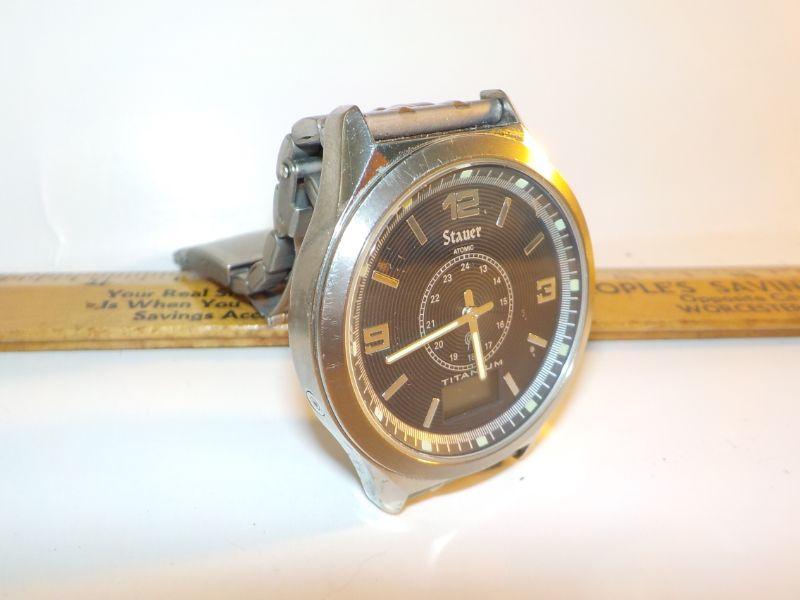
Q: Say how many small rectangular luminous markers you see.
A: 12